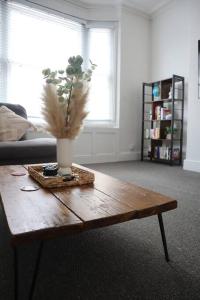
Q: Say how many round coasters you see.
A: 2